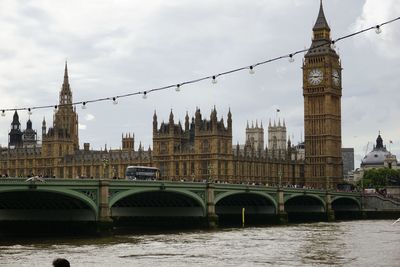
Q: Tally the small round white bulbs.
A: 12